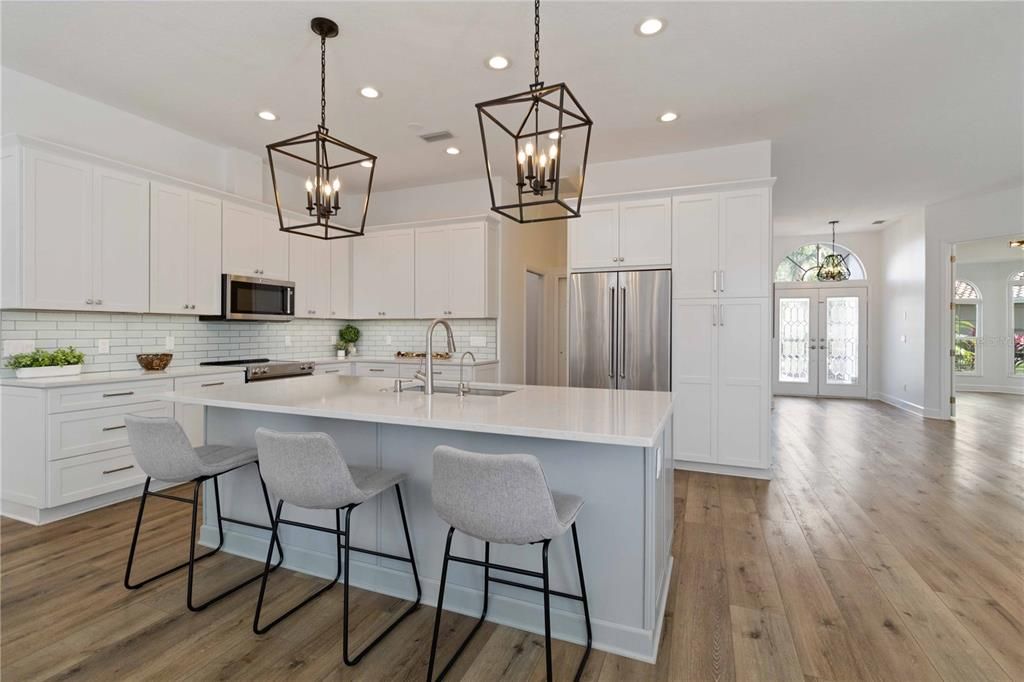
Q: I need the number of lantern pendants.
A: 2